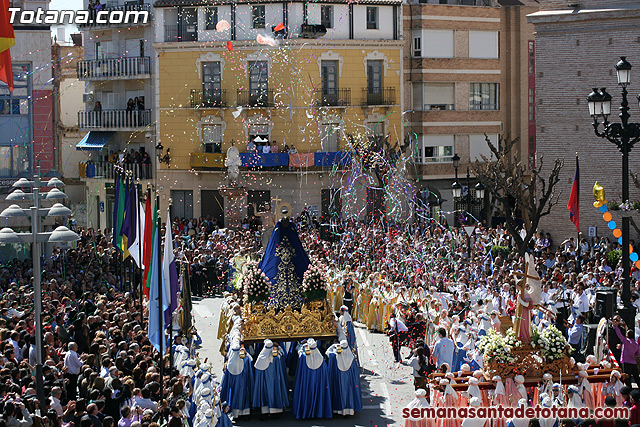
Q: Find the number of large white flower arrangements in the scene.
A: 2